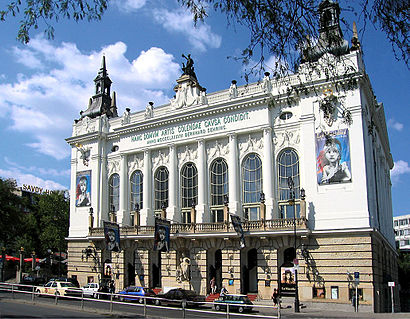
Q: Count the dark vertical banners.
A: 3